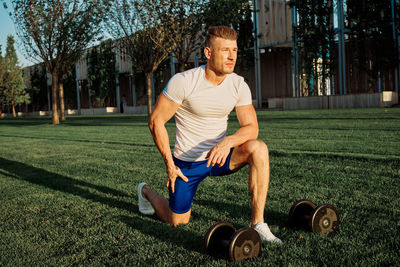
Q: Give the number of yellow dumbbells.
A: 0